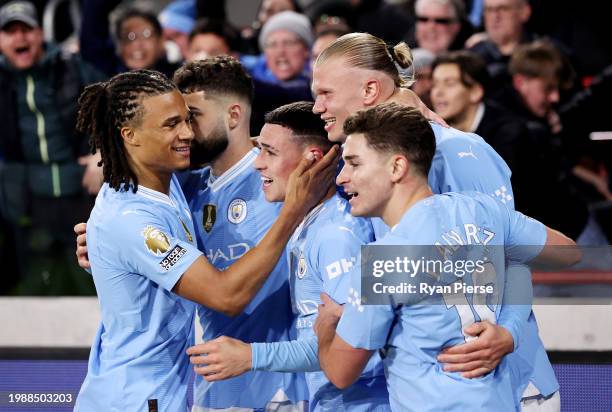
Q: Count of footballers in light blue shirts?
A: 5